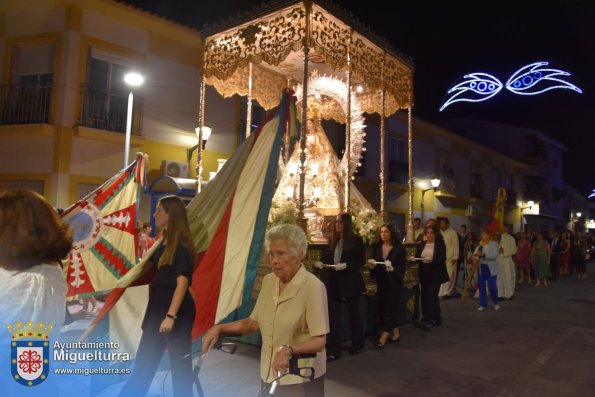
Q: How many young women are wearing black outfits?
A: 4